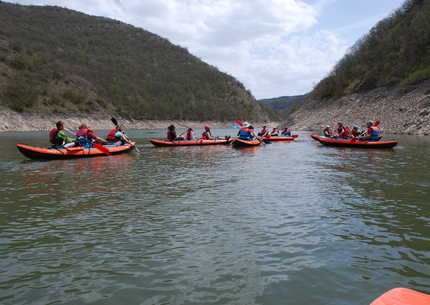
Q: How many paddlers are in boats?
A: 14